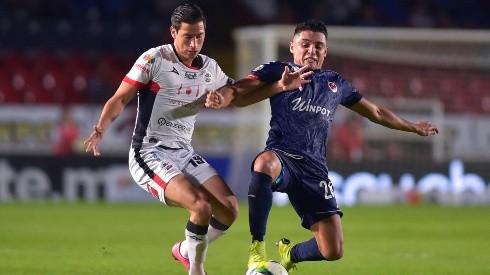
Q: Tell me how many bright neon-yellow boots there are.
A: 2